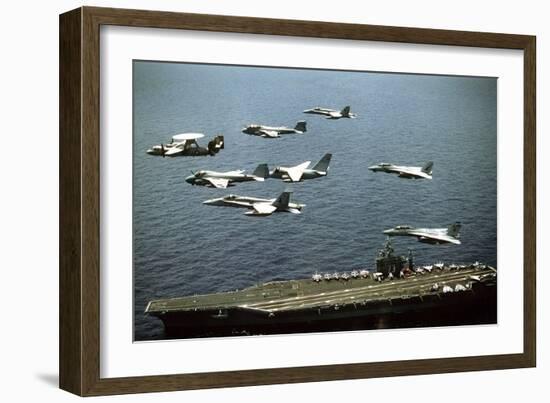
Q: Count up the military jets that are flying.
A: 8